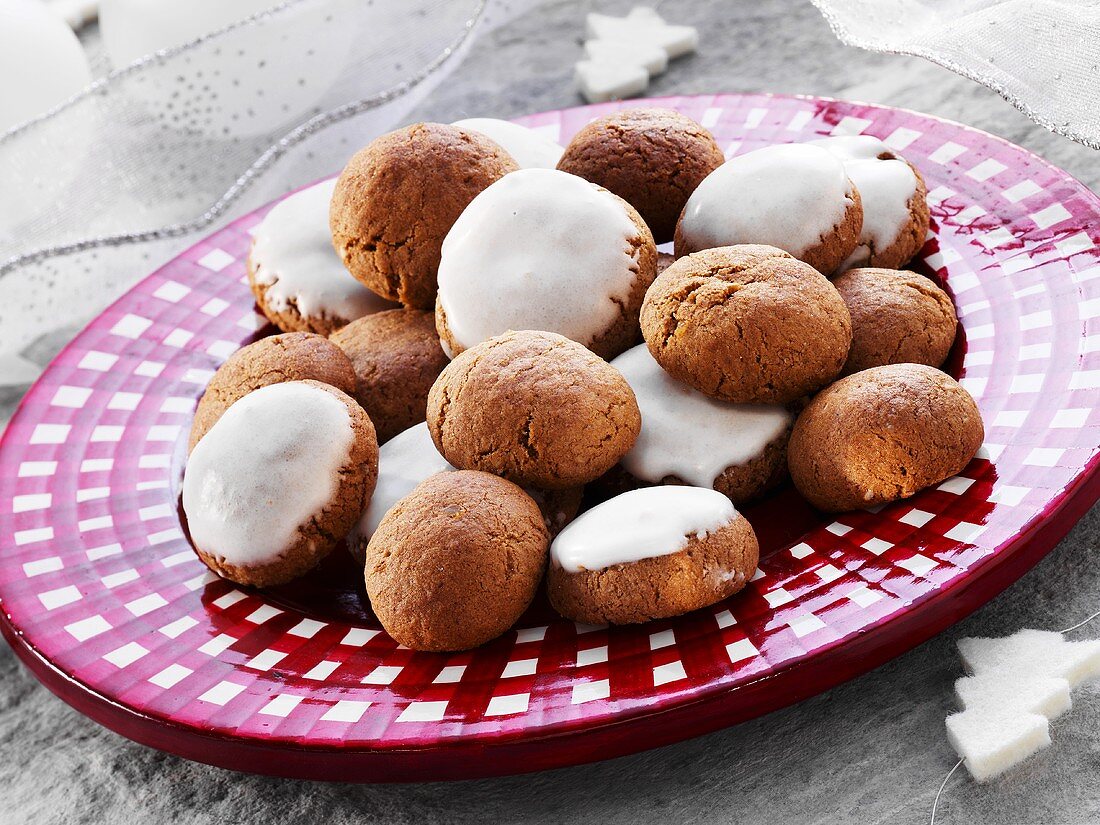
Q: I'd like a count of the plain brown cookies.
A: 9